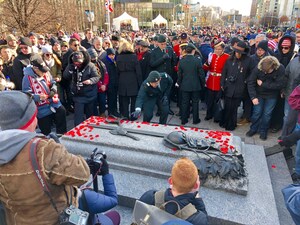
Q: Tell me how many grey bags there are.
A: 1